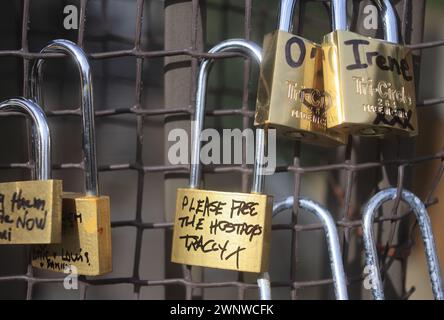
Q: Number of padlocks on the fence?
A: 7